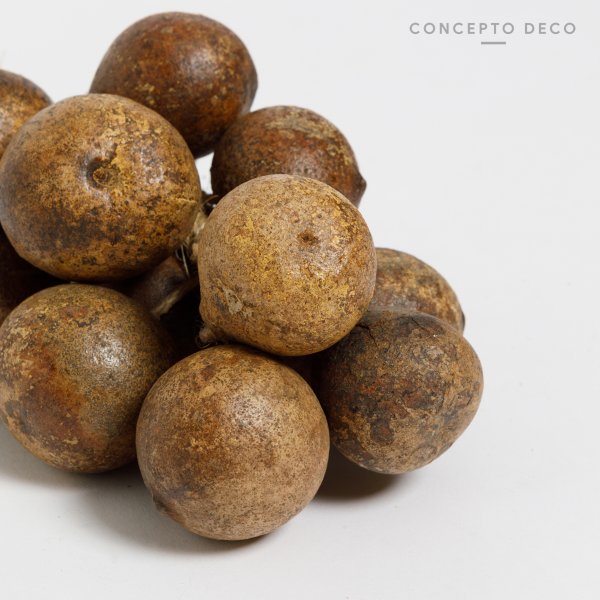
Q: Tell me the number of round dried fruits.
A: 10